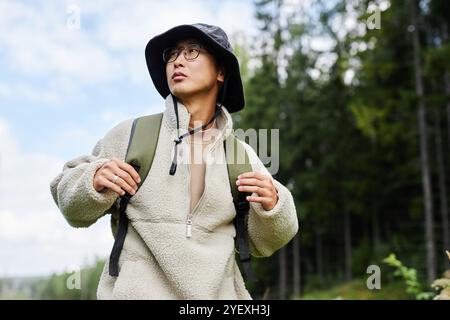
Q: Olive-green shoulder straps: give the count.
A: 2